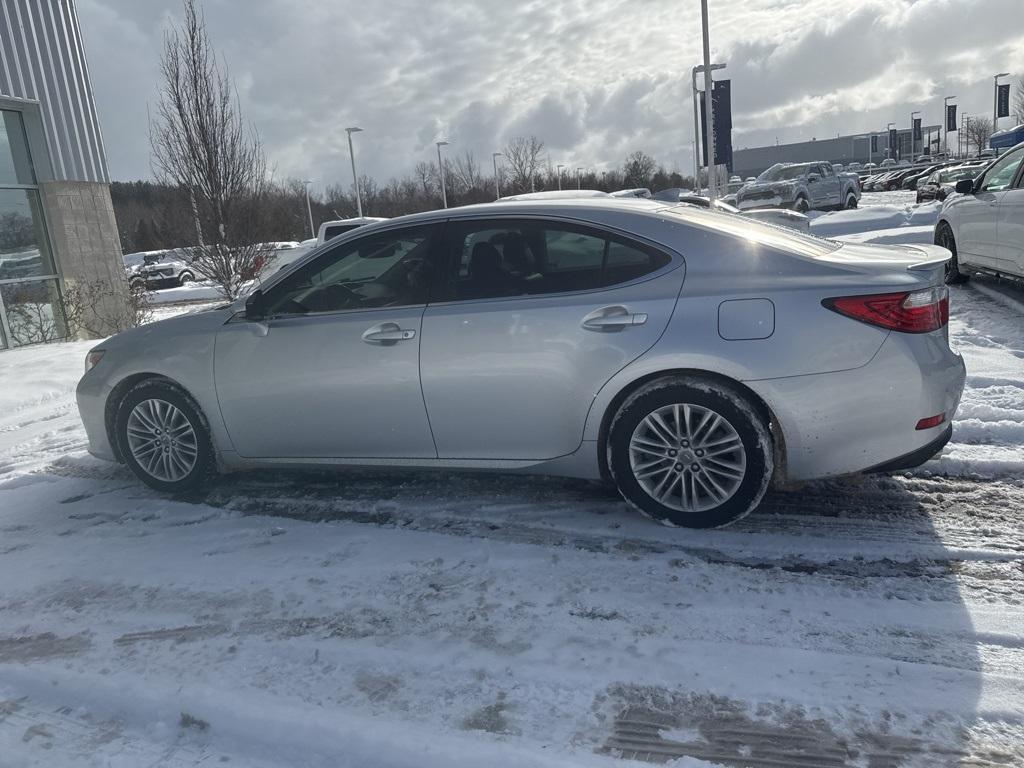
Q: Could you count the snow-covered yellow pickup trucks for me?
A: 0